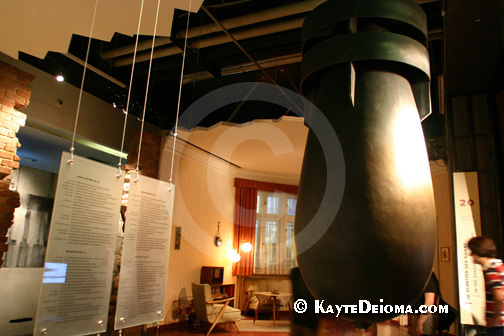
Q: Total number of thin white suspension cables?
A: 4